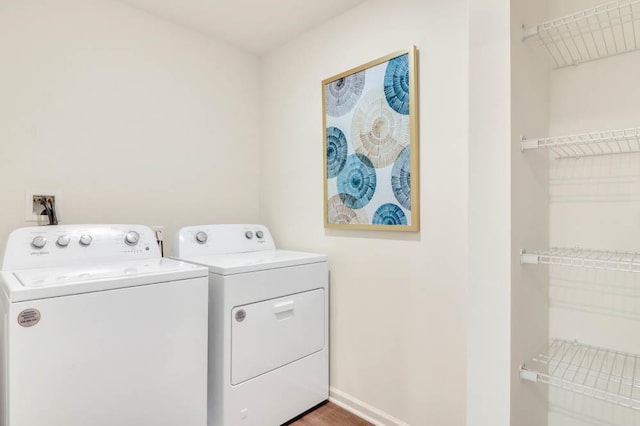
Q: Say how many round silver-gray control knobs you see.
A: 7